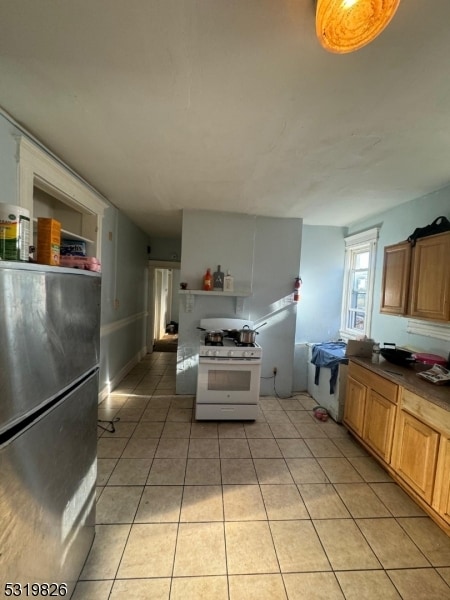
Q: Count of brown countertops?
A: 1